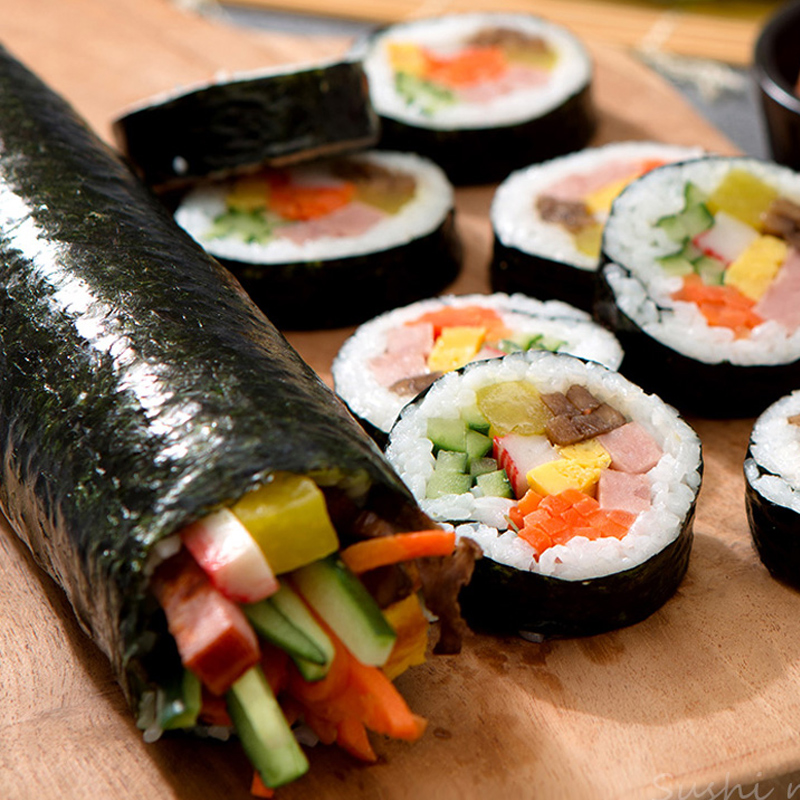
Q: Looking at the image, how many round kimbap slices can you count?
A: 8